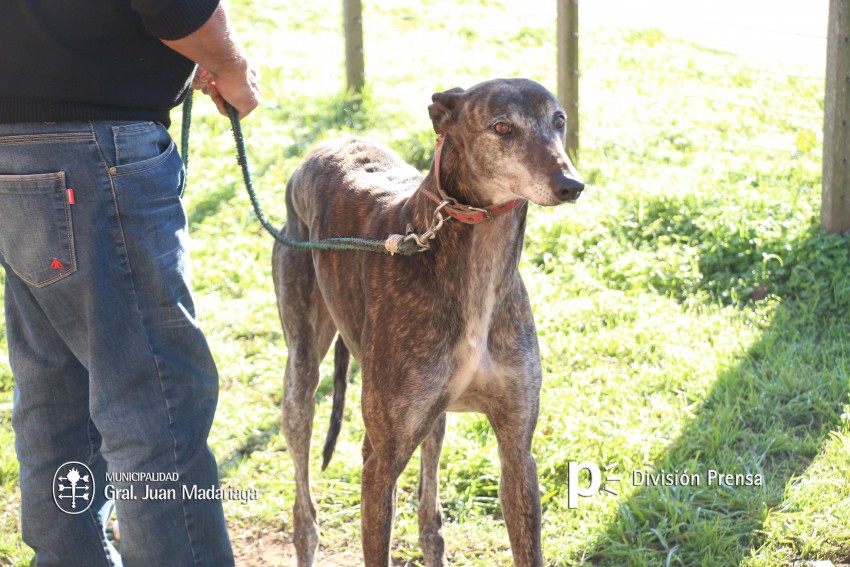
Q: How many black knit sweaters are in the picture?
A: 1